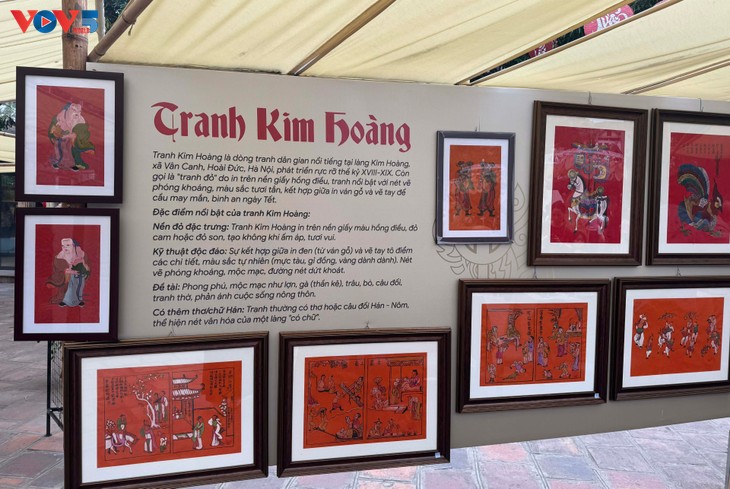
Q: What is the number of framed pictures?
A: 9